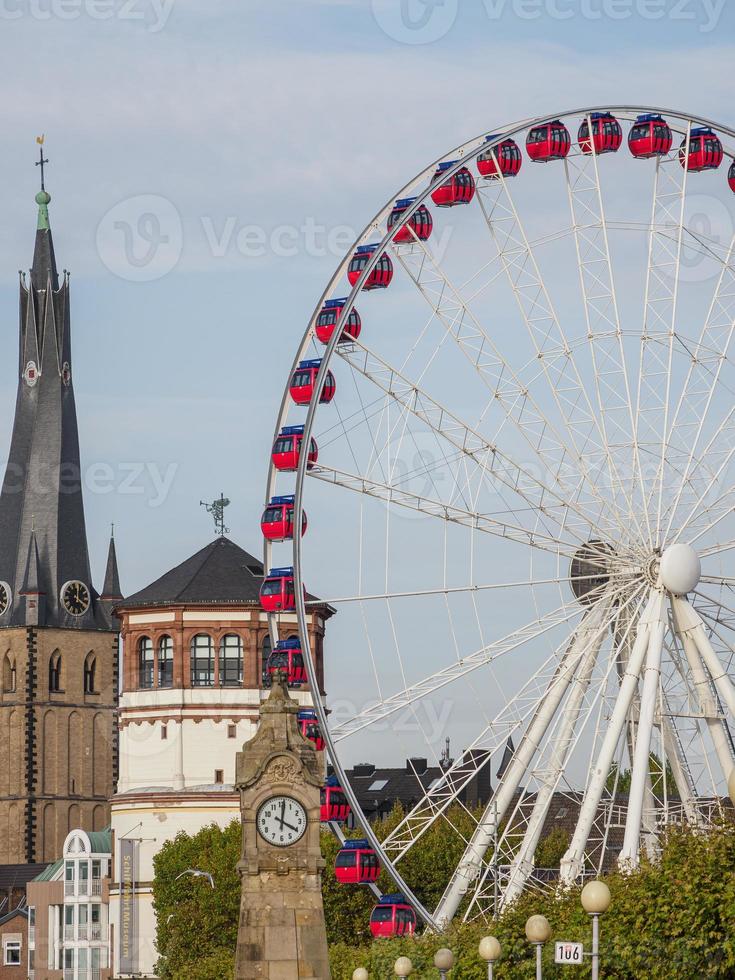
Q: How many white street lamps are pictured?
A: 6